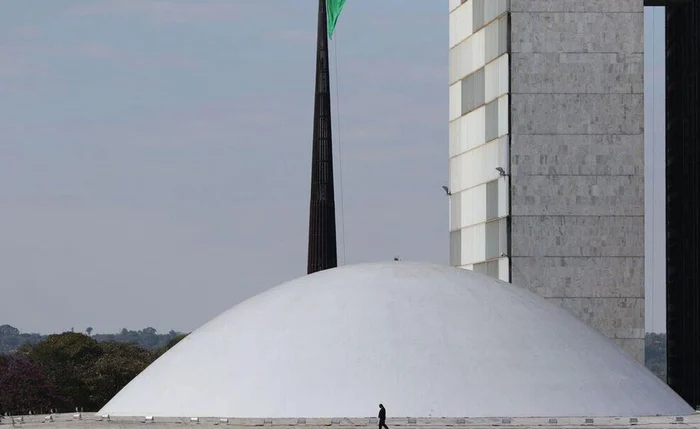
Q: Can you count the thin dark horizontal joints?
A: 9